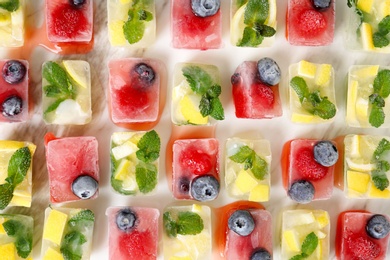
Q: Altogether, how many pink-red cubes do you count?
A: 12